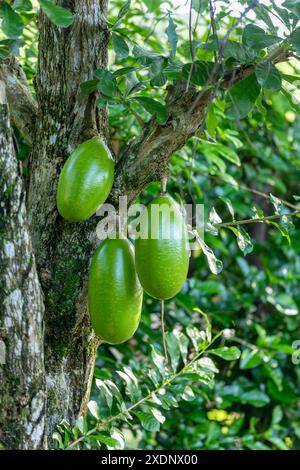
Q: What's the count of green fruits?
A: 3